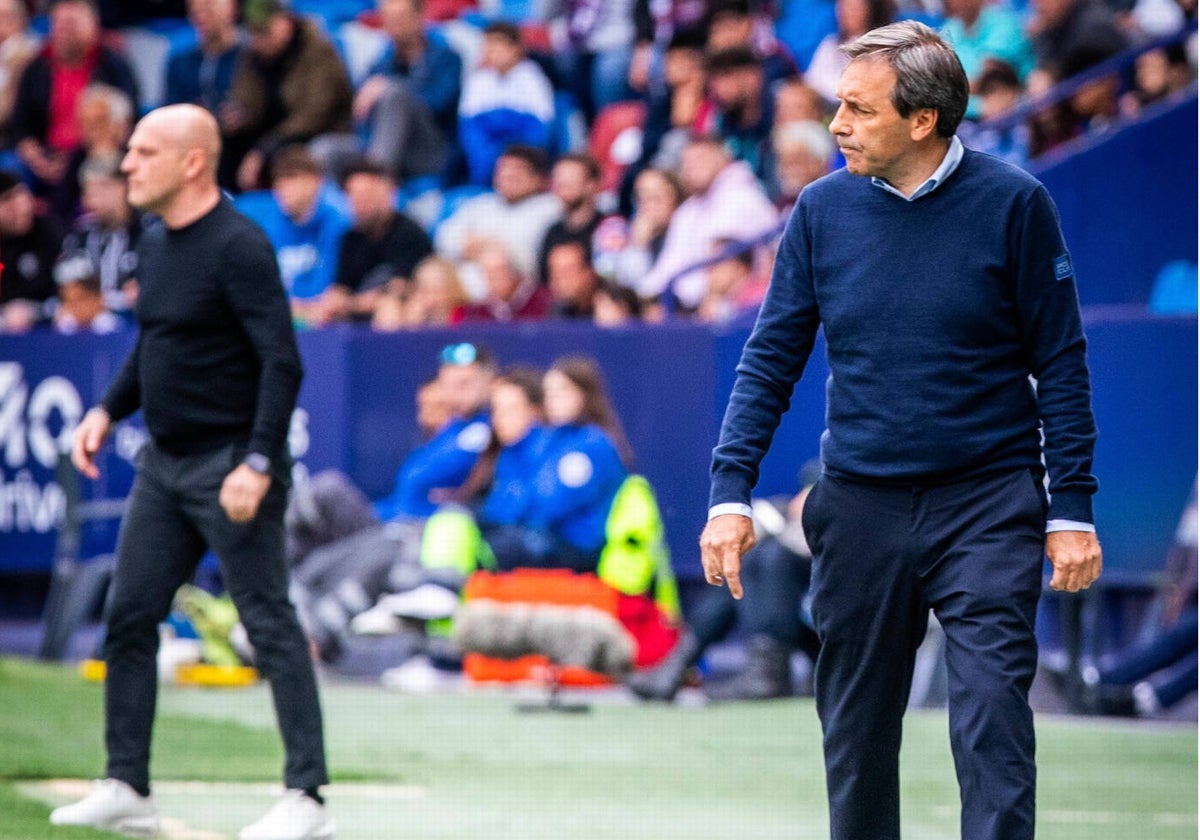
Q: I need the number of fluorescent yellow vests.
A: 2